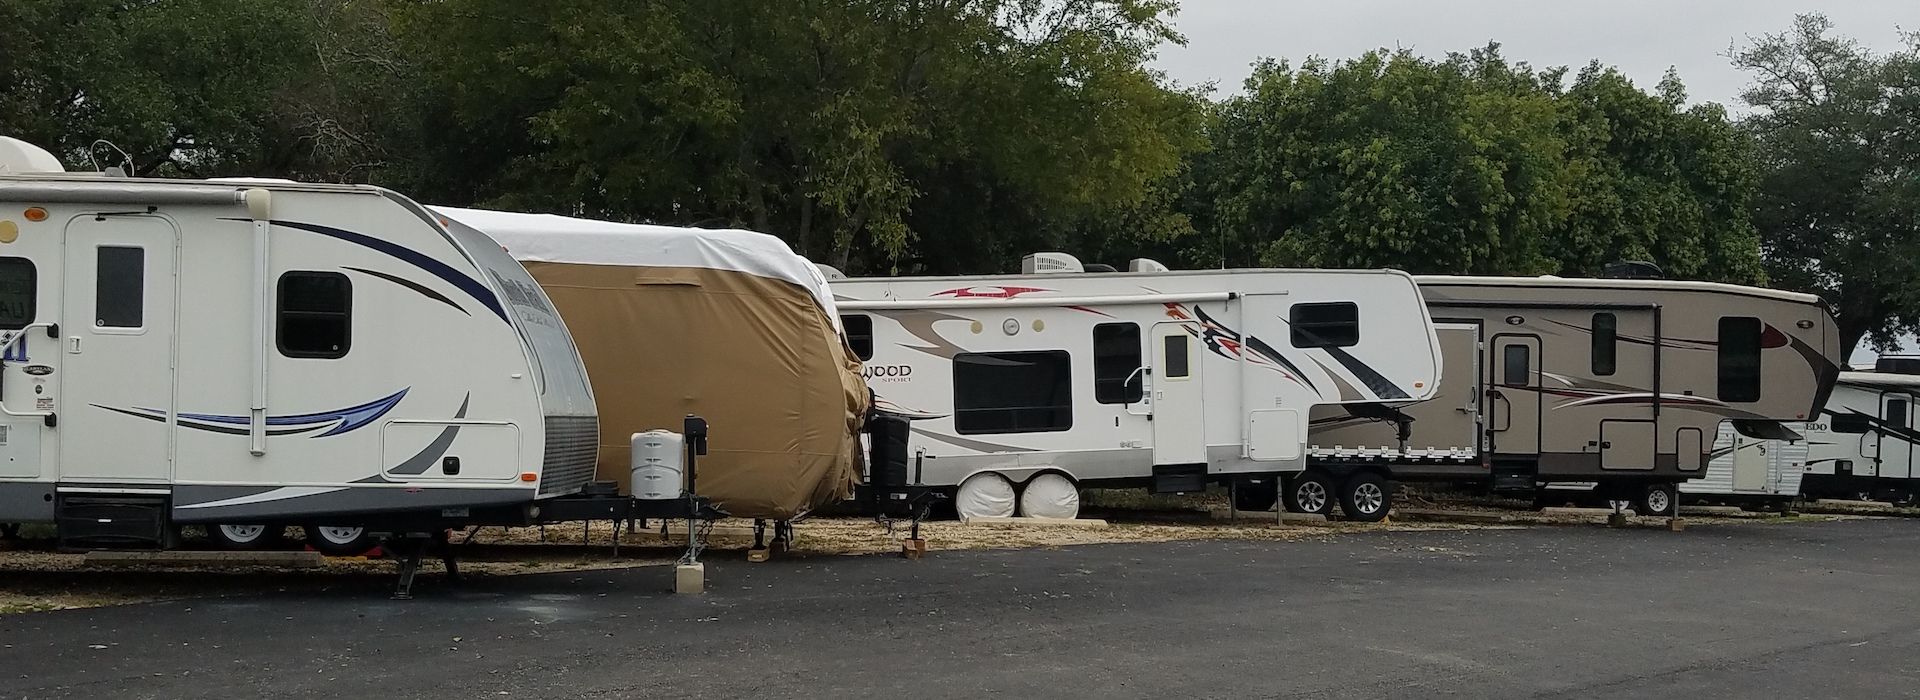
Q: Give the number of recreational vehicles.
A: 6